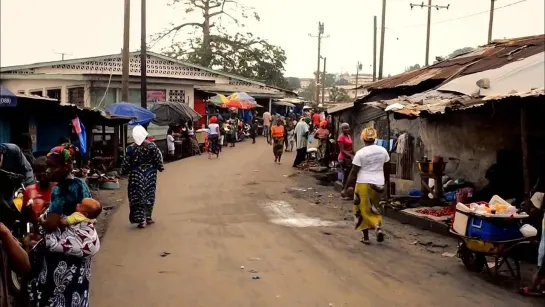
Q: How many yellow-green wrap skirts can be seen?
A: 1